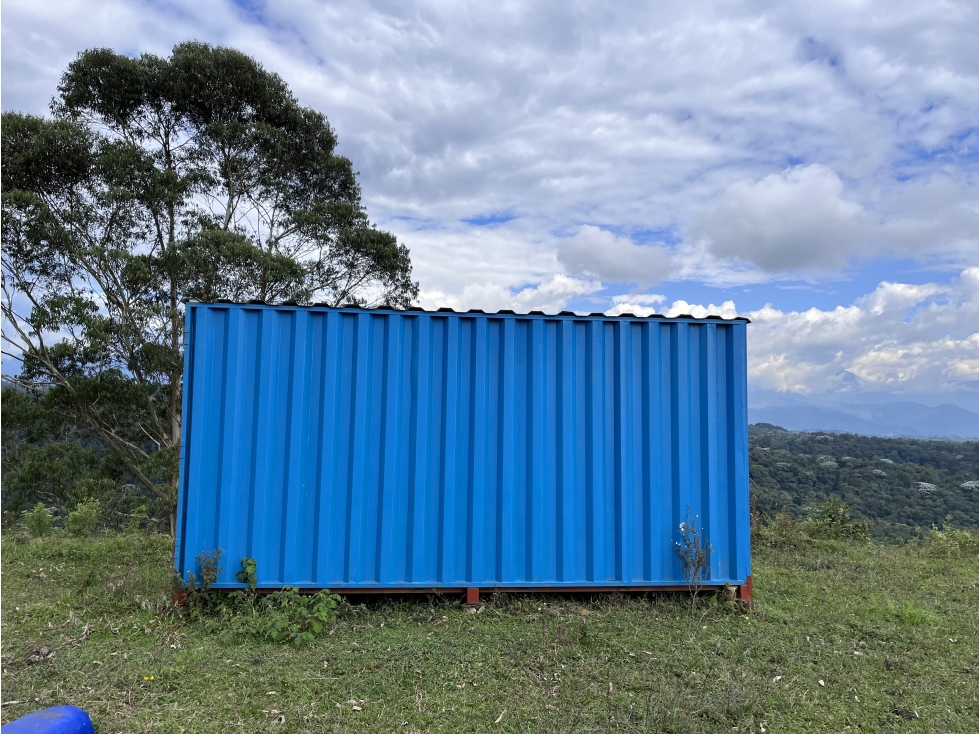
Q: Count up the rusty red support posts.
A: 3